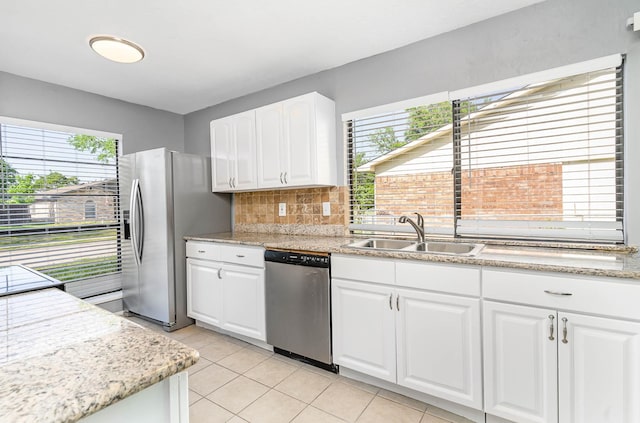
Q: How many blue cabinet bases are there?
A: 0